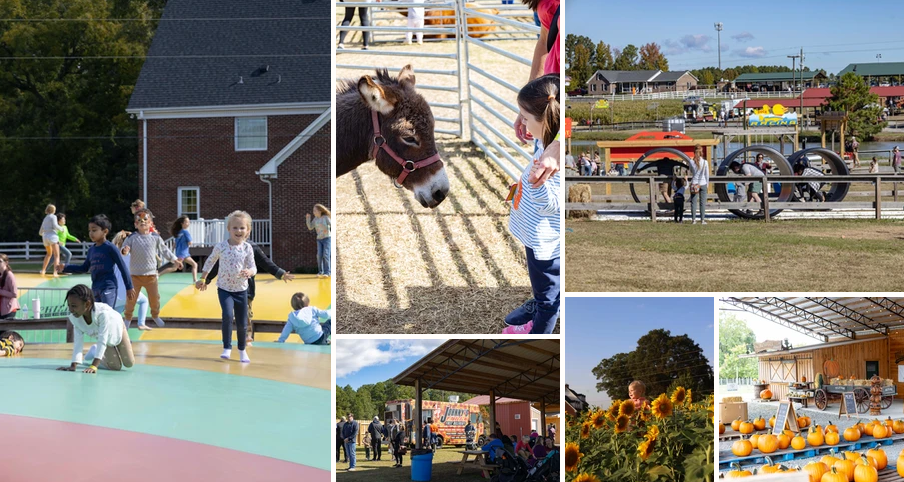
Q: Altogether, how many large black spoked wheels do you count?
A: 3